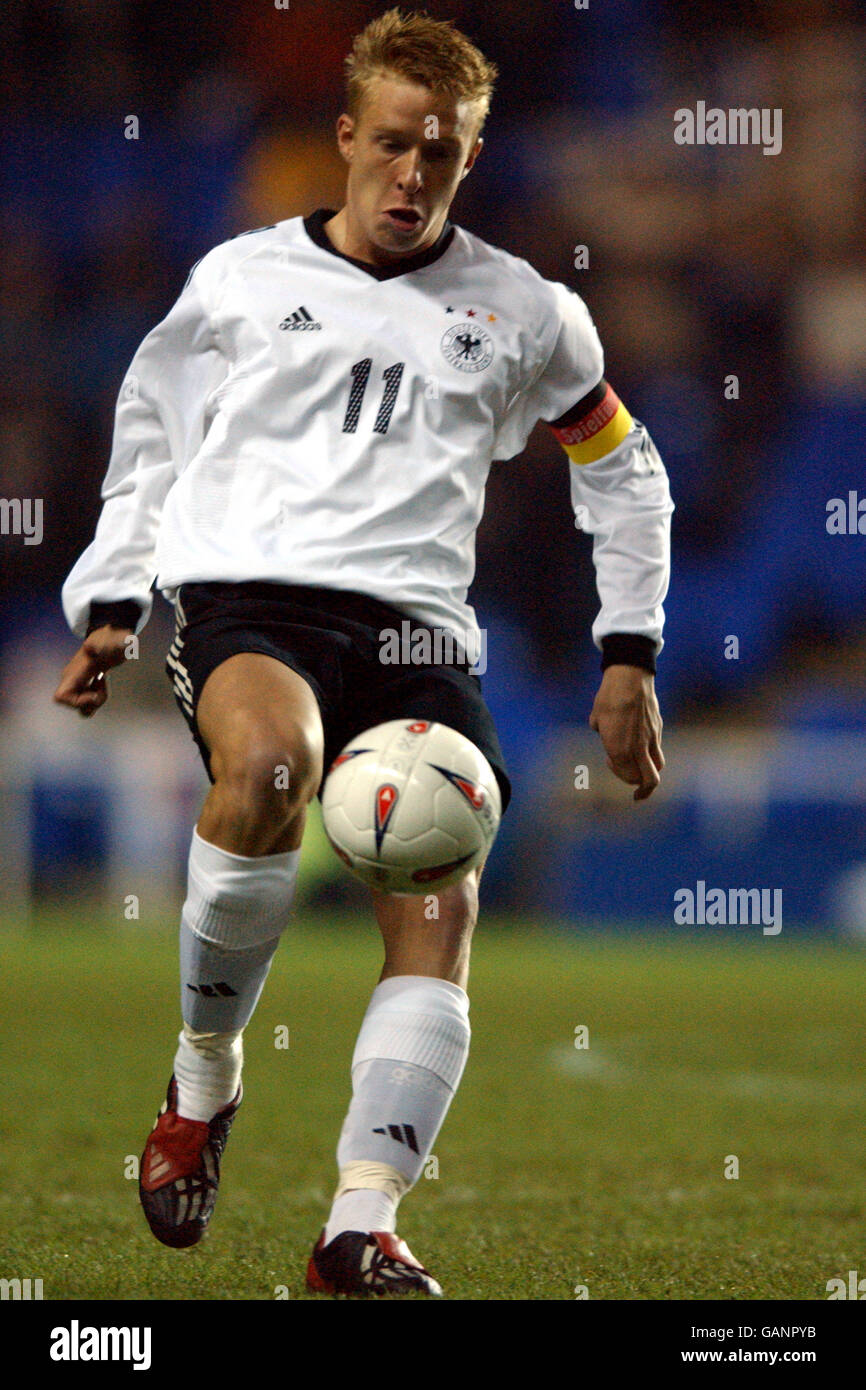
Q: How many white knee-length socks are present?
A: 2